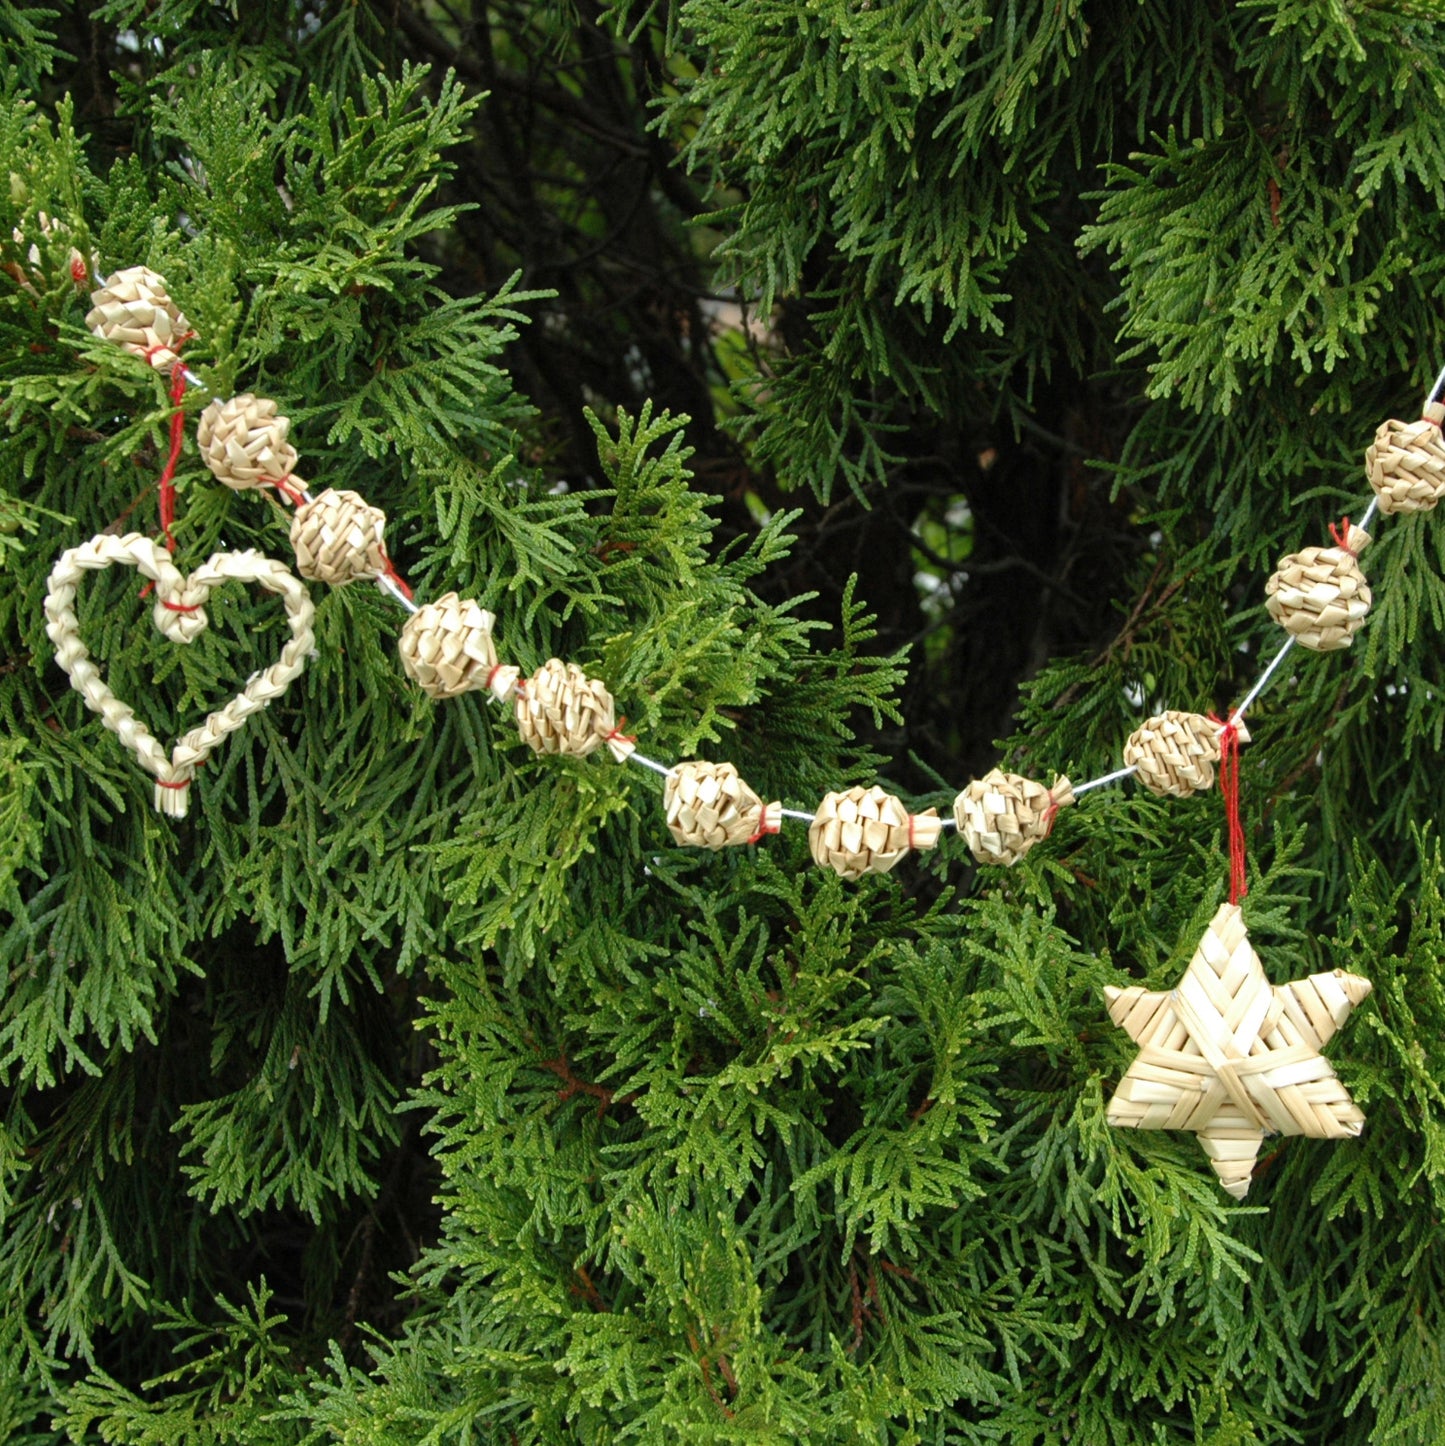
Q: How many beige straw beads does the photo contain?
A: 11